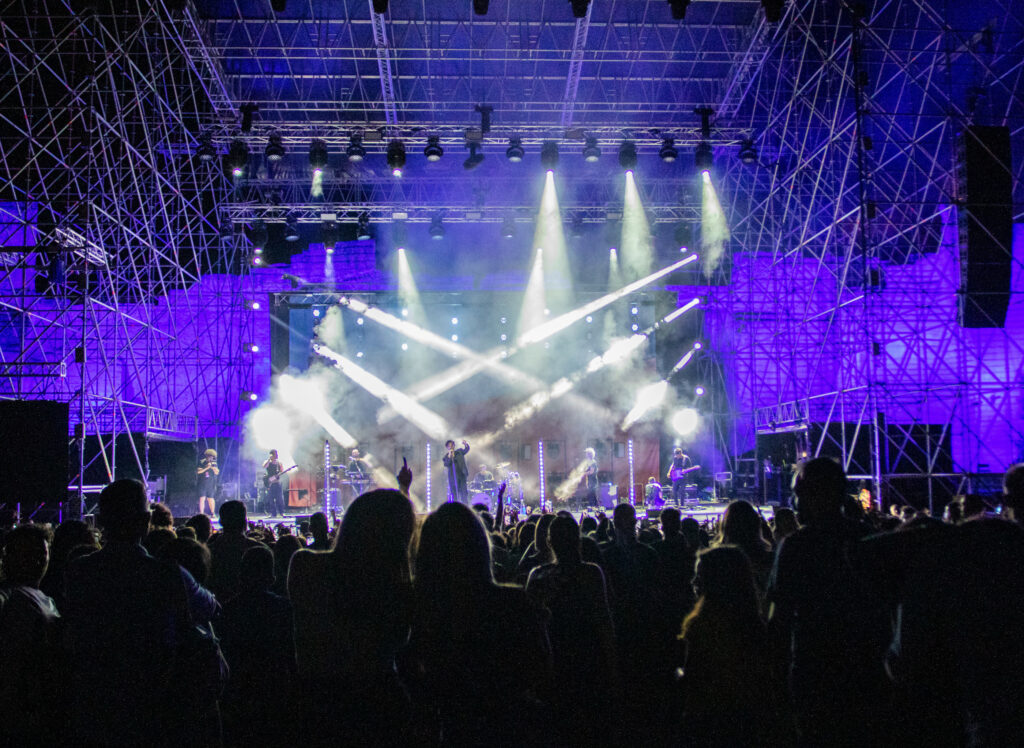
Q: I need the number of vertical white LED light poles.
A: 4